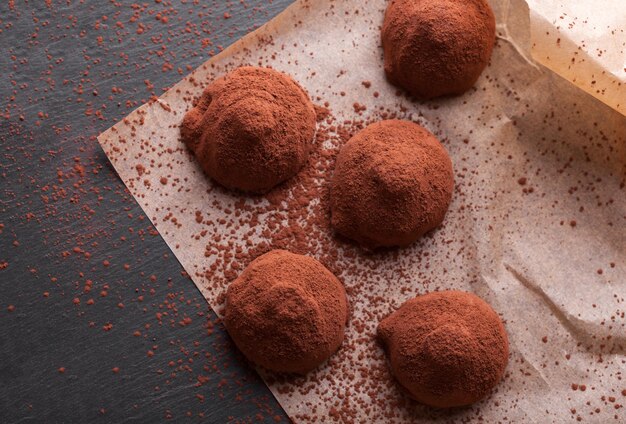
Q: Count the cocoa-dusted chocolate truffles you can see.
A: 5